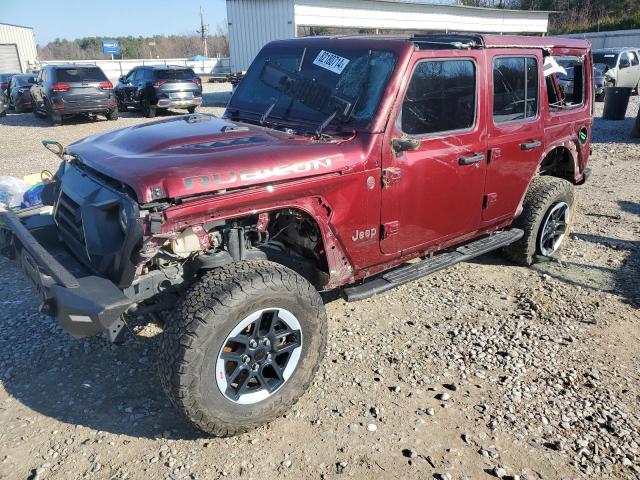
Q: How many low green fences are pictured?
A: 0